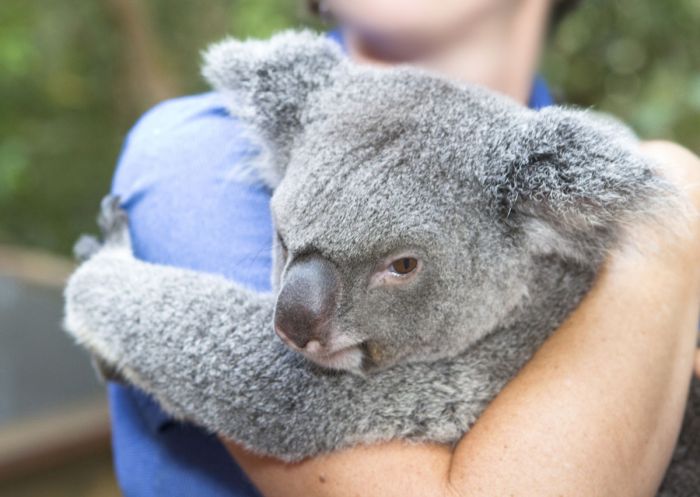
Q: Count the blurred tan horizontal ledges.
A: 2